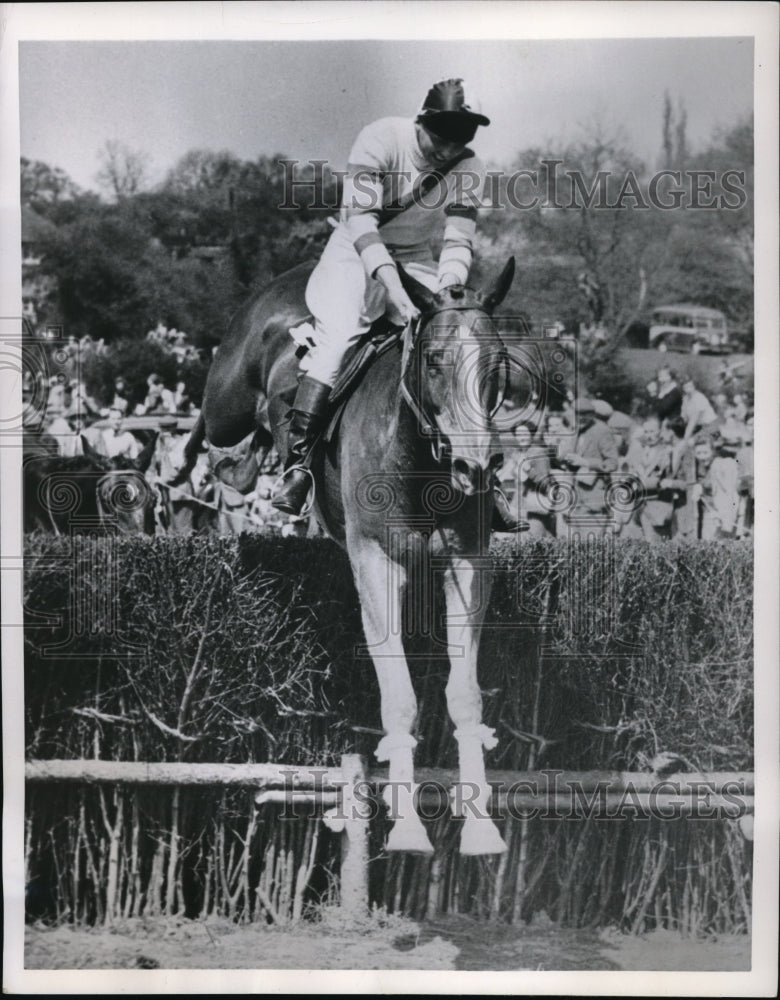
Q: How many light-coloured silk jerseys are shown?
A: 1